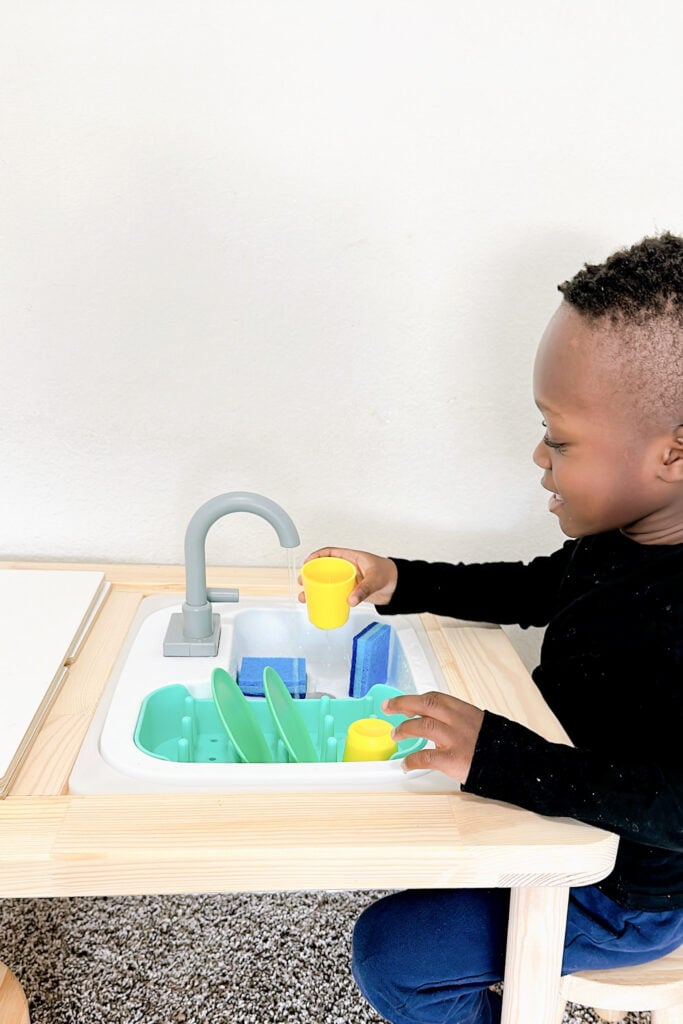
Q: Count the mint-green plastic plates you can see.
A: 2